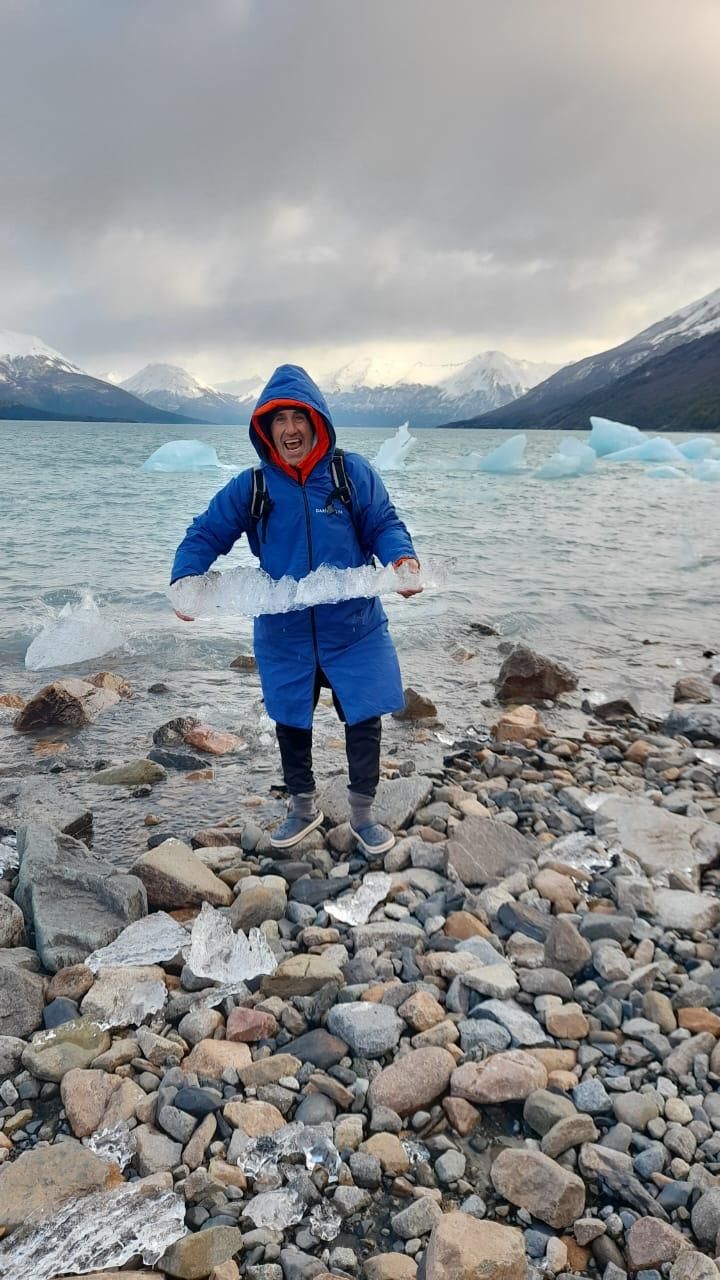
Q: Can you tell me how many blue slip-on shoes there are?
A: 2